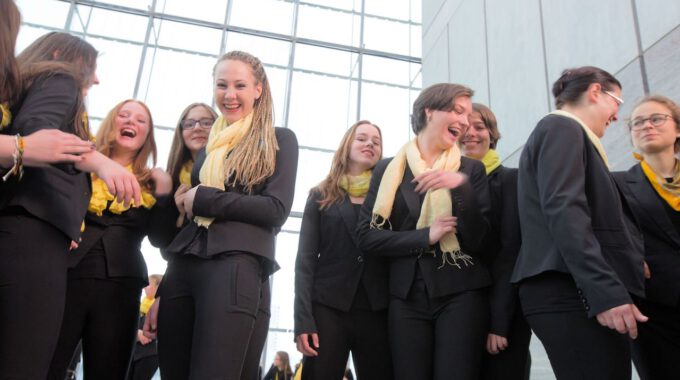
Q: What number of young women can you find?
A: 10